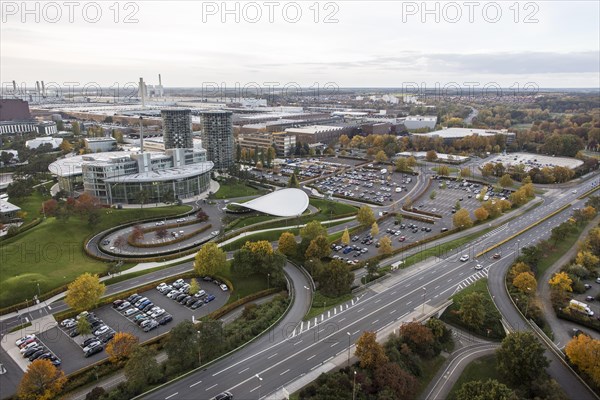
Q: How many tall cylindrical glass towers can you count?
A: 2